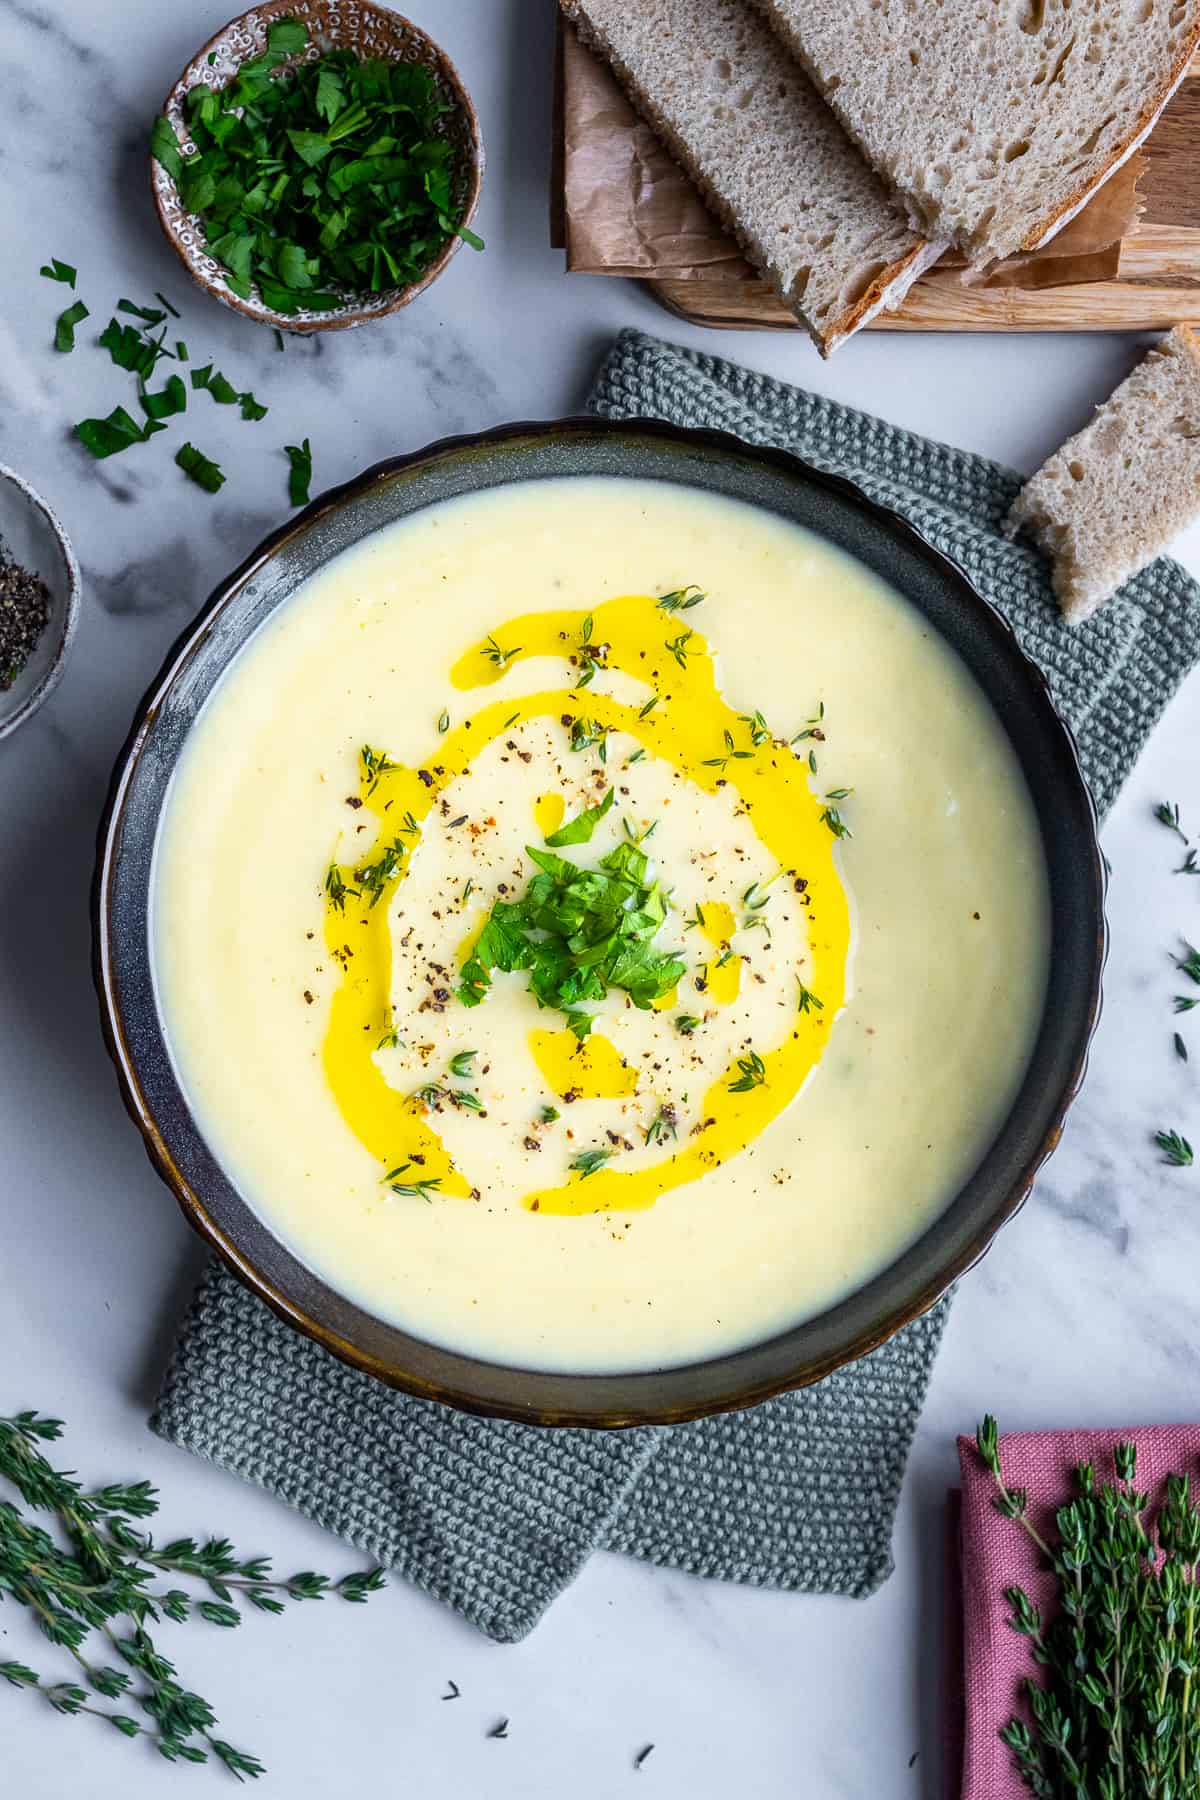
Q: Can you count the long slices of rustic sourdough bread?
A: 2